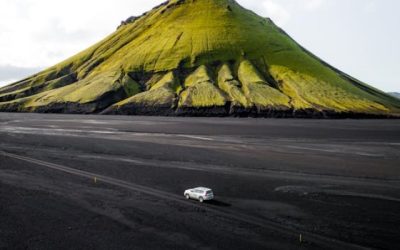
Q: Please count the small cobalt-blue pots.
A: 0